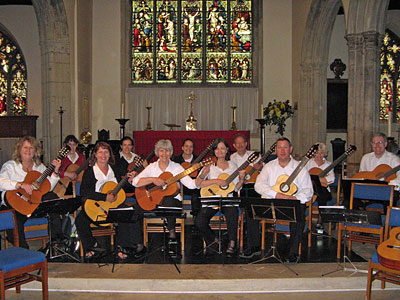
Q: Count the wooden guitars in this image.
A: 12